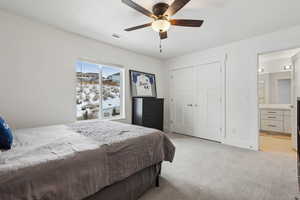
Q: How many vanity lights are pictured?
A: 2